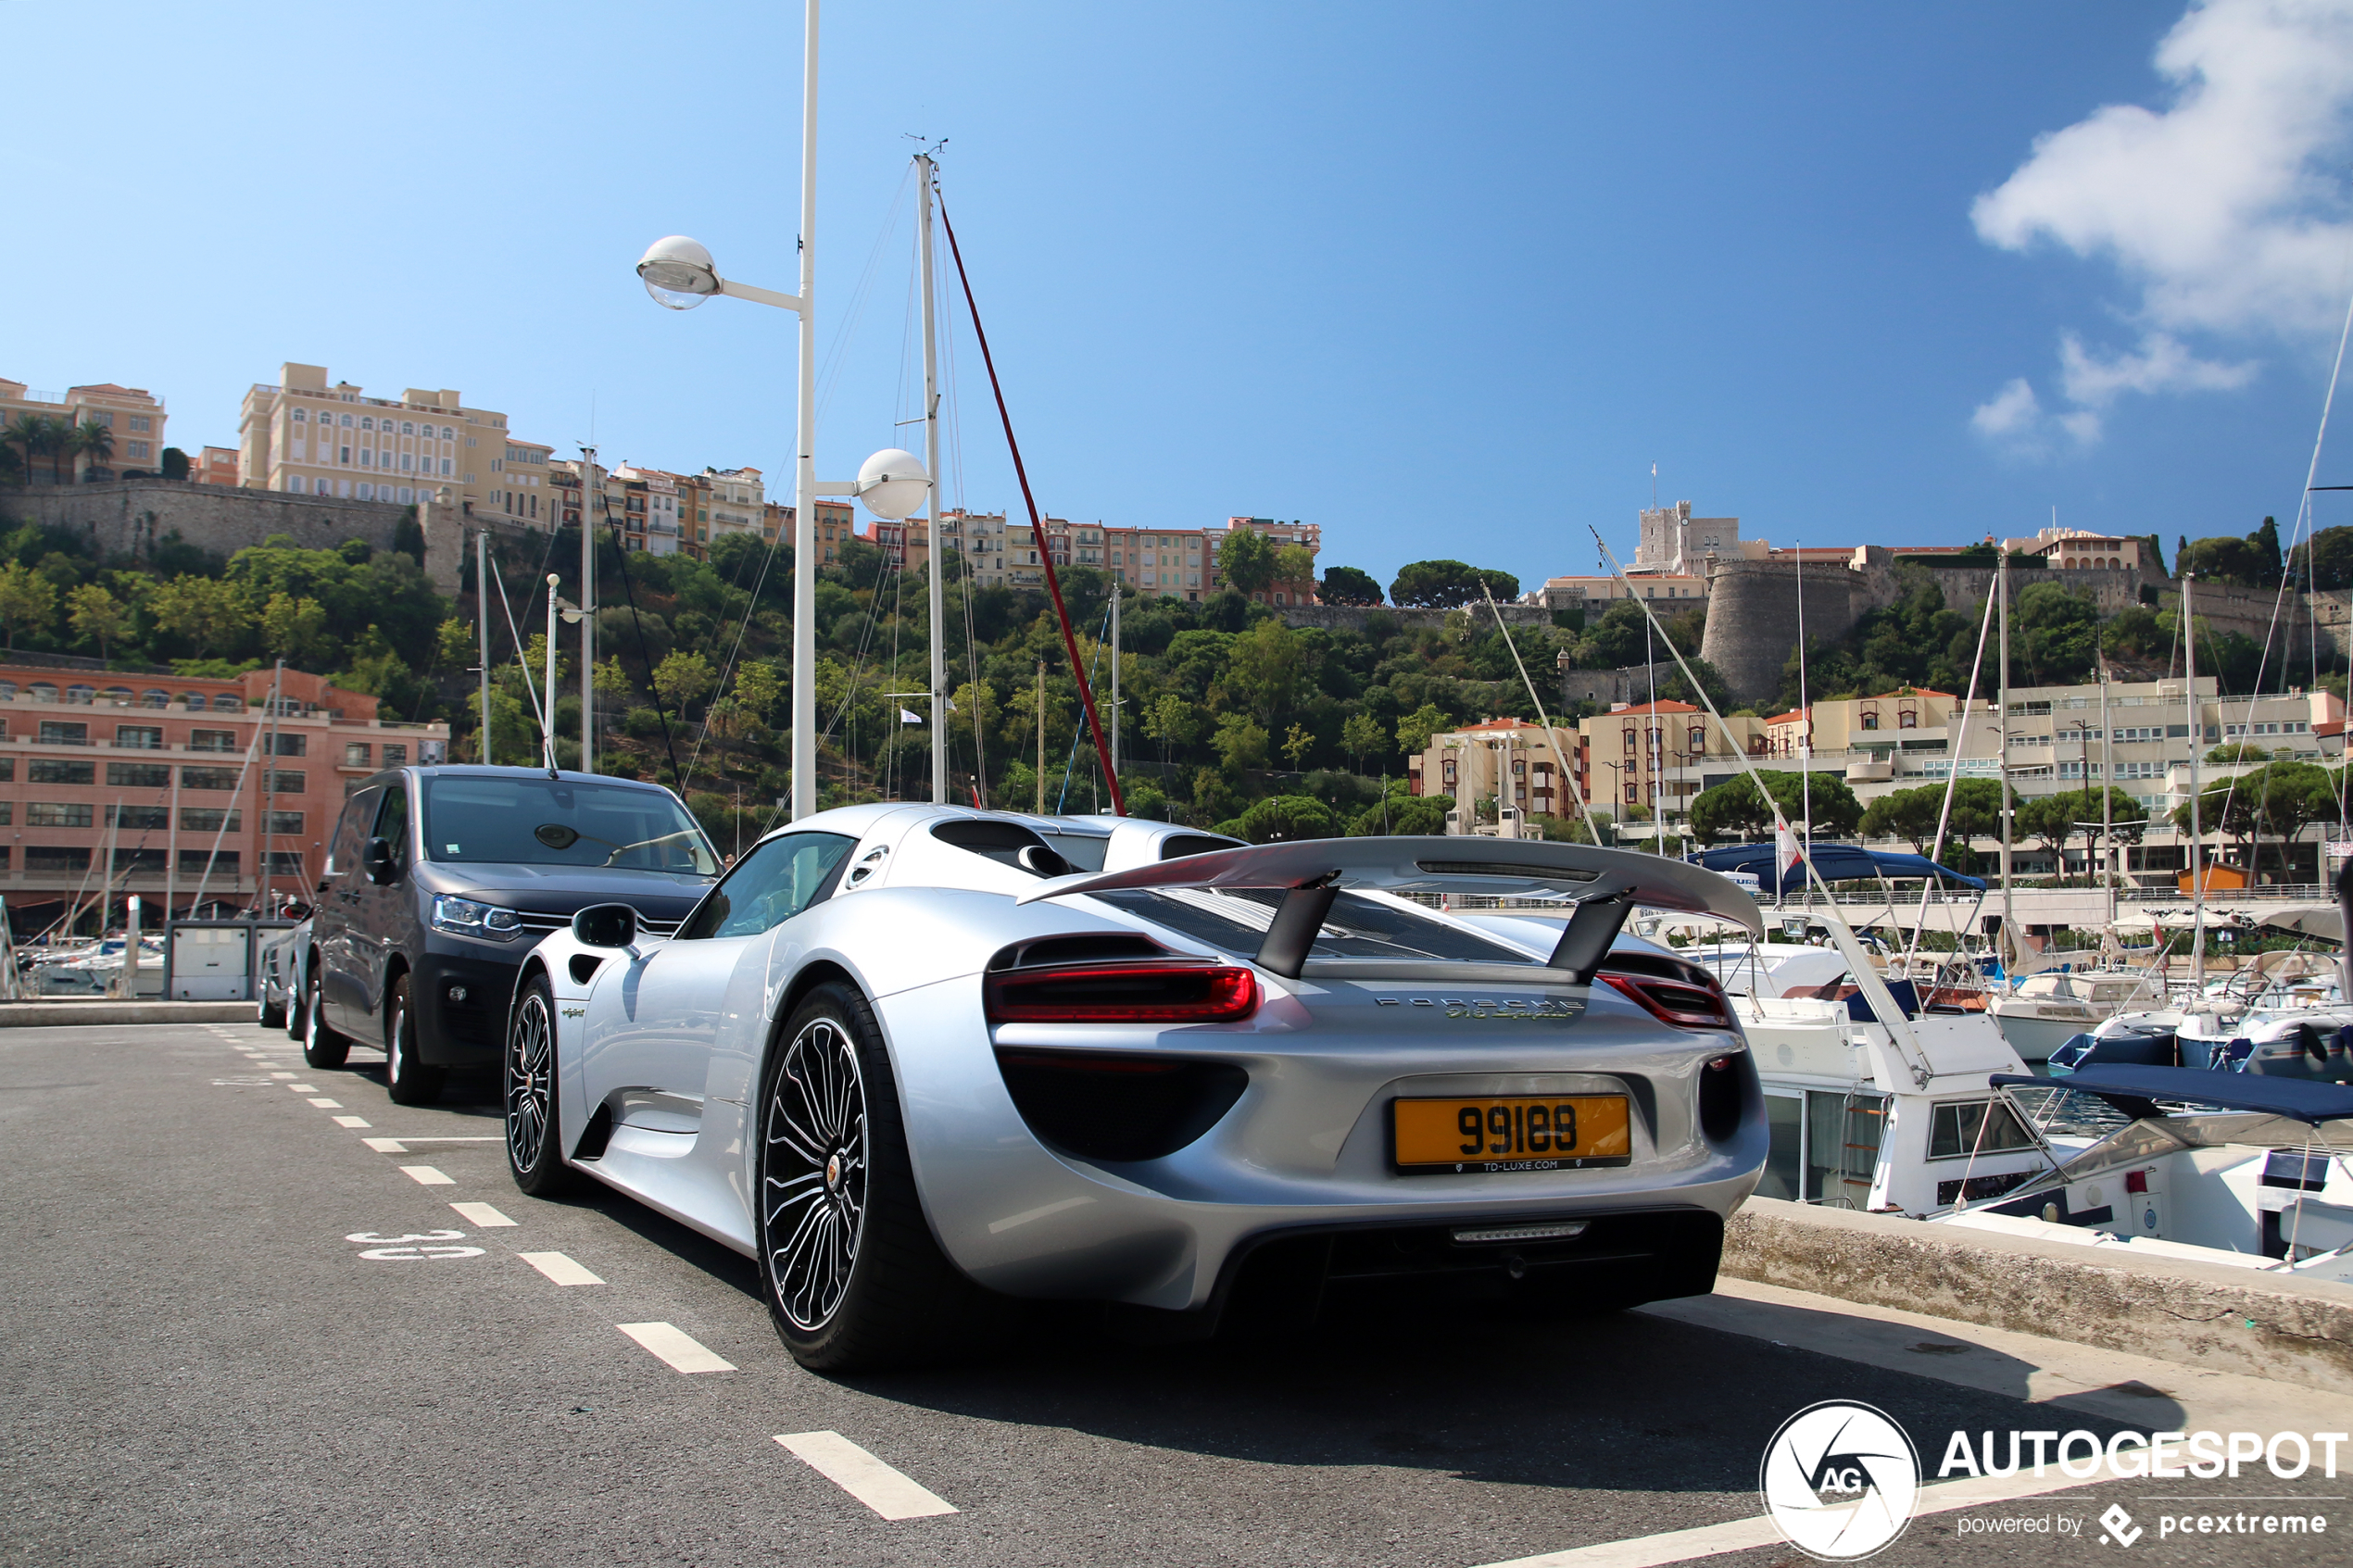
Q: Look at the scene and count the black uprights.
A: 2